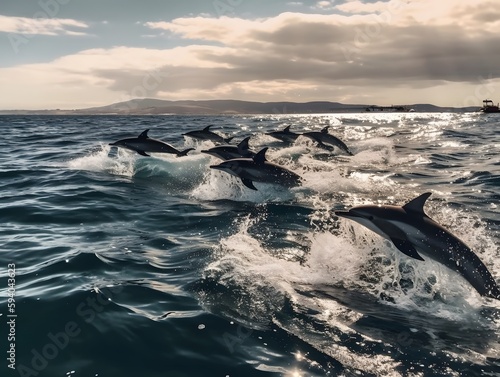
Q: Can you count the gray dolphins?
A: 7